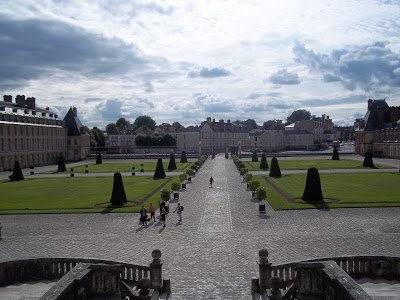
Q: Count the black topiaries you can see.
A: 13